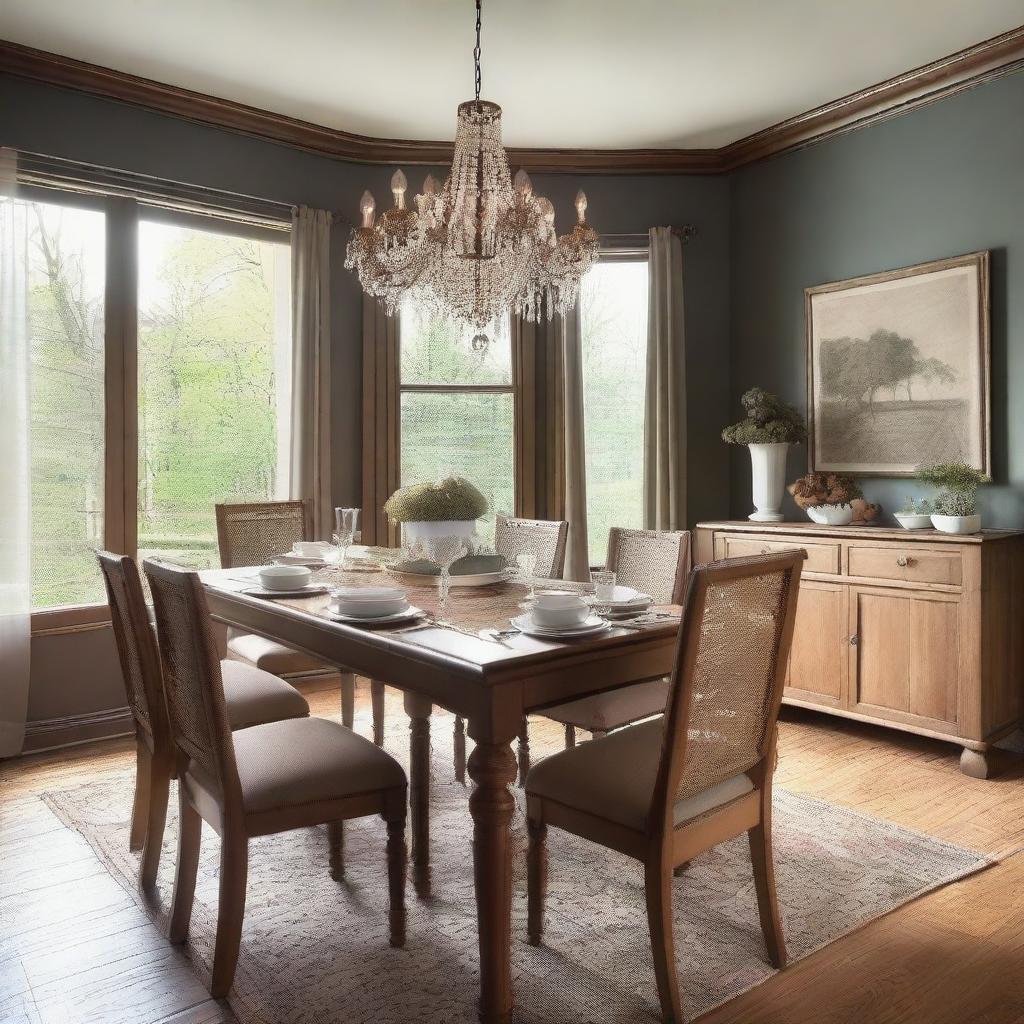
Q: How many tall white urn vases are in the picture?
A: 1